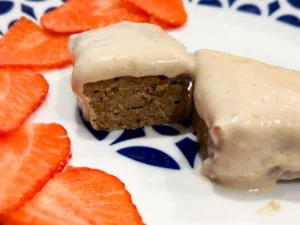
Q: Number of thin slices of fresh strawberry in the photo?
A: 6